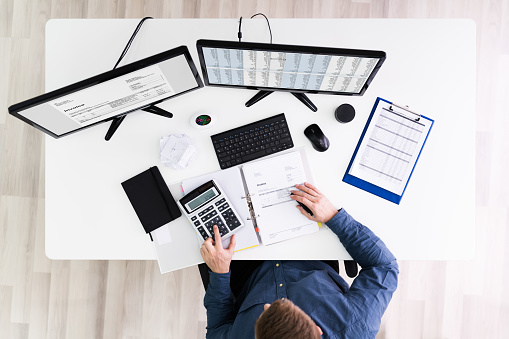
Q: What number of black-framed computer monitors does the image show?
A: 2